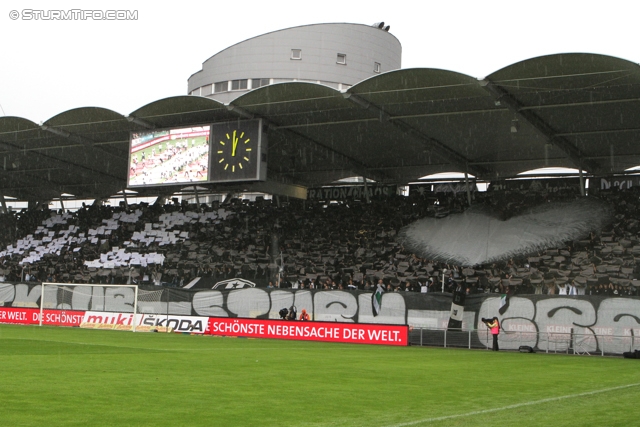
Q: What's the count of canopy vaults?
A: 6